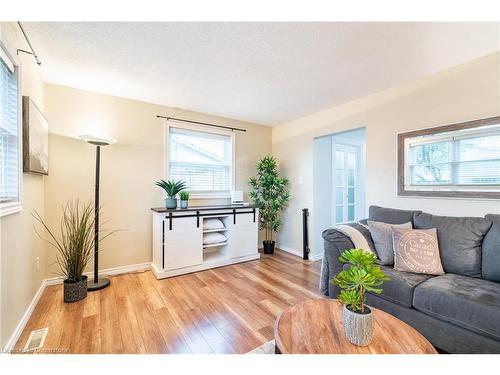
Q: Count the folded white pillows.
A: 2